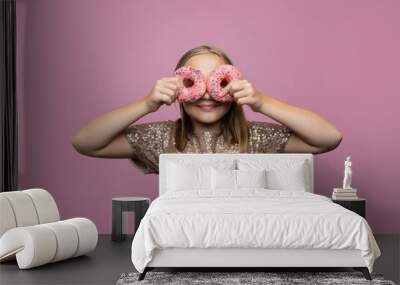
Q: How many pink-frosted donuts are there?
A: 2